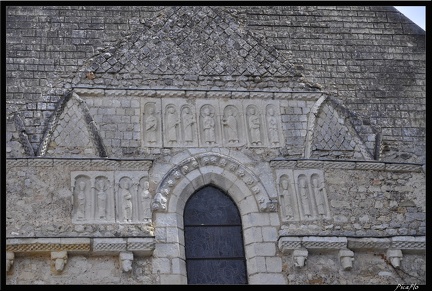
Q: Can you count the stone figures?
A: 14